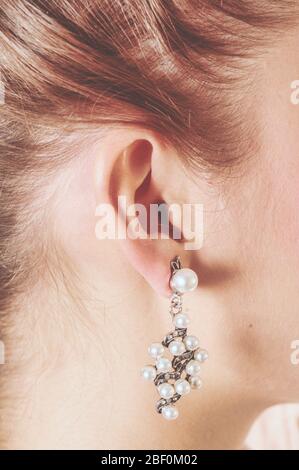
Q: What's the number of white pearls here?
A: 13